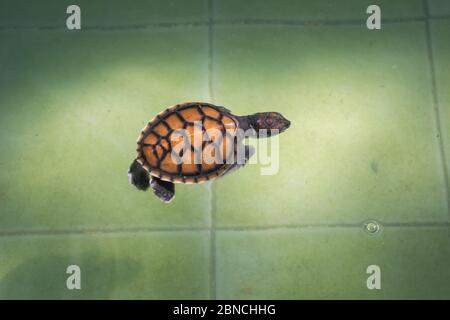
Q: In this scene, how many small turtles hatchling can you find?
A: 1